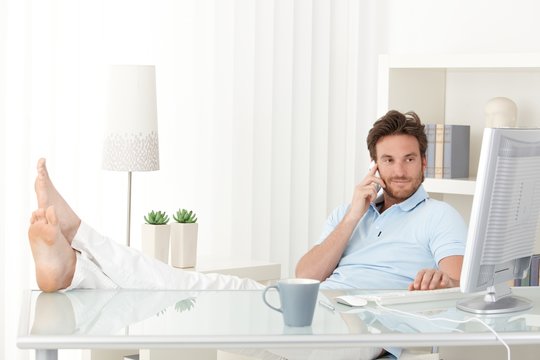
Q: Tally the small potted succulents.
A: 2